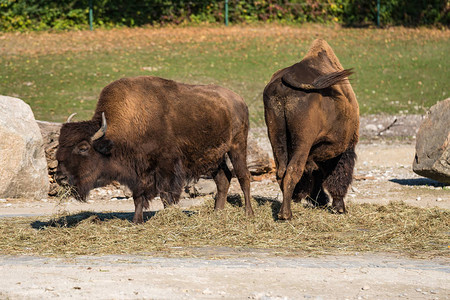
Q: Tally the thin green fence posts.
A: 3